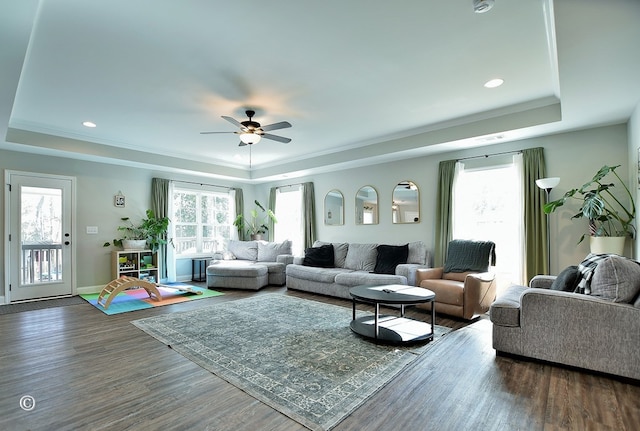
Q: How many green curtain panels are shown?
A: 6